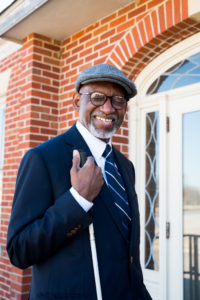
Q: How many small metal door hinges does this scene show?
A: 2